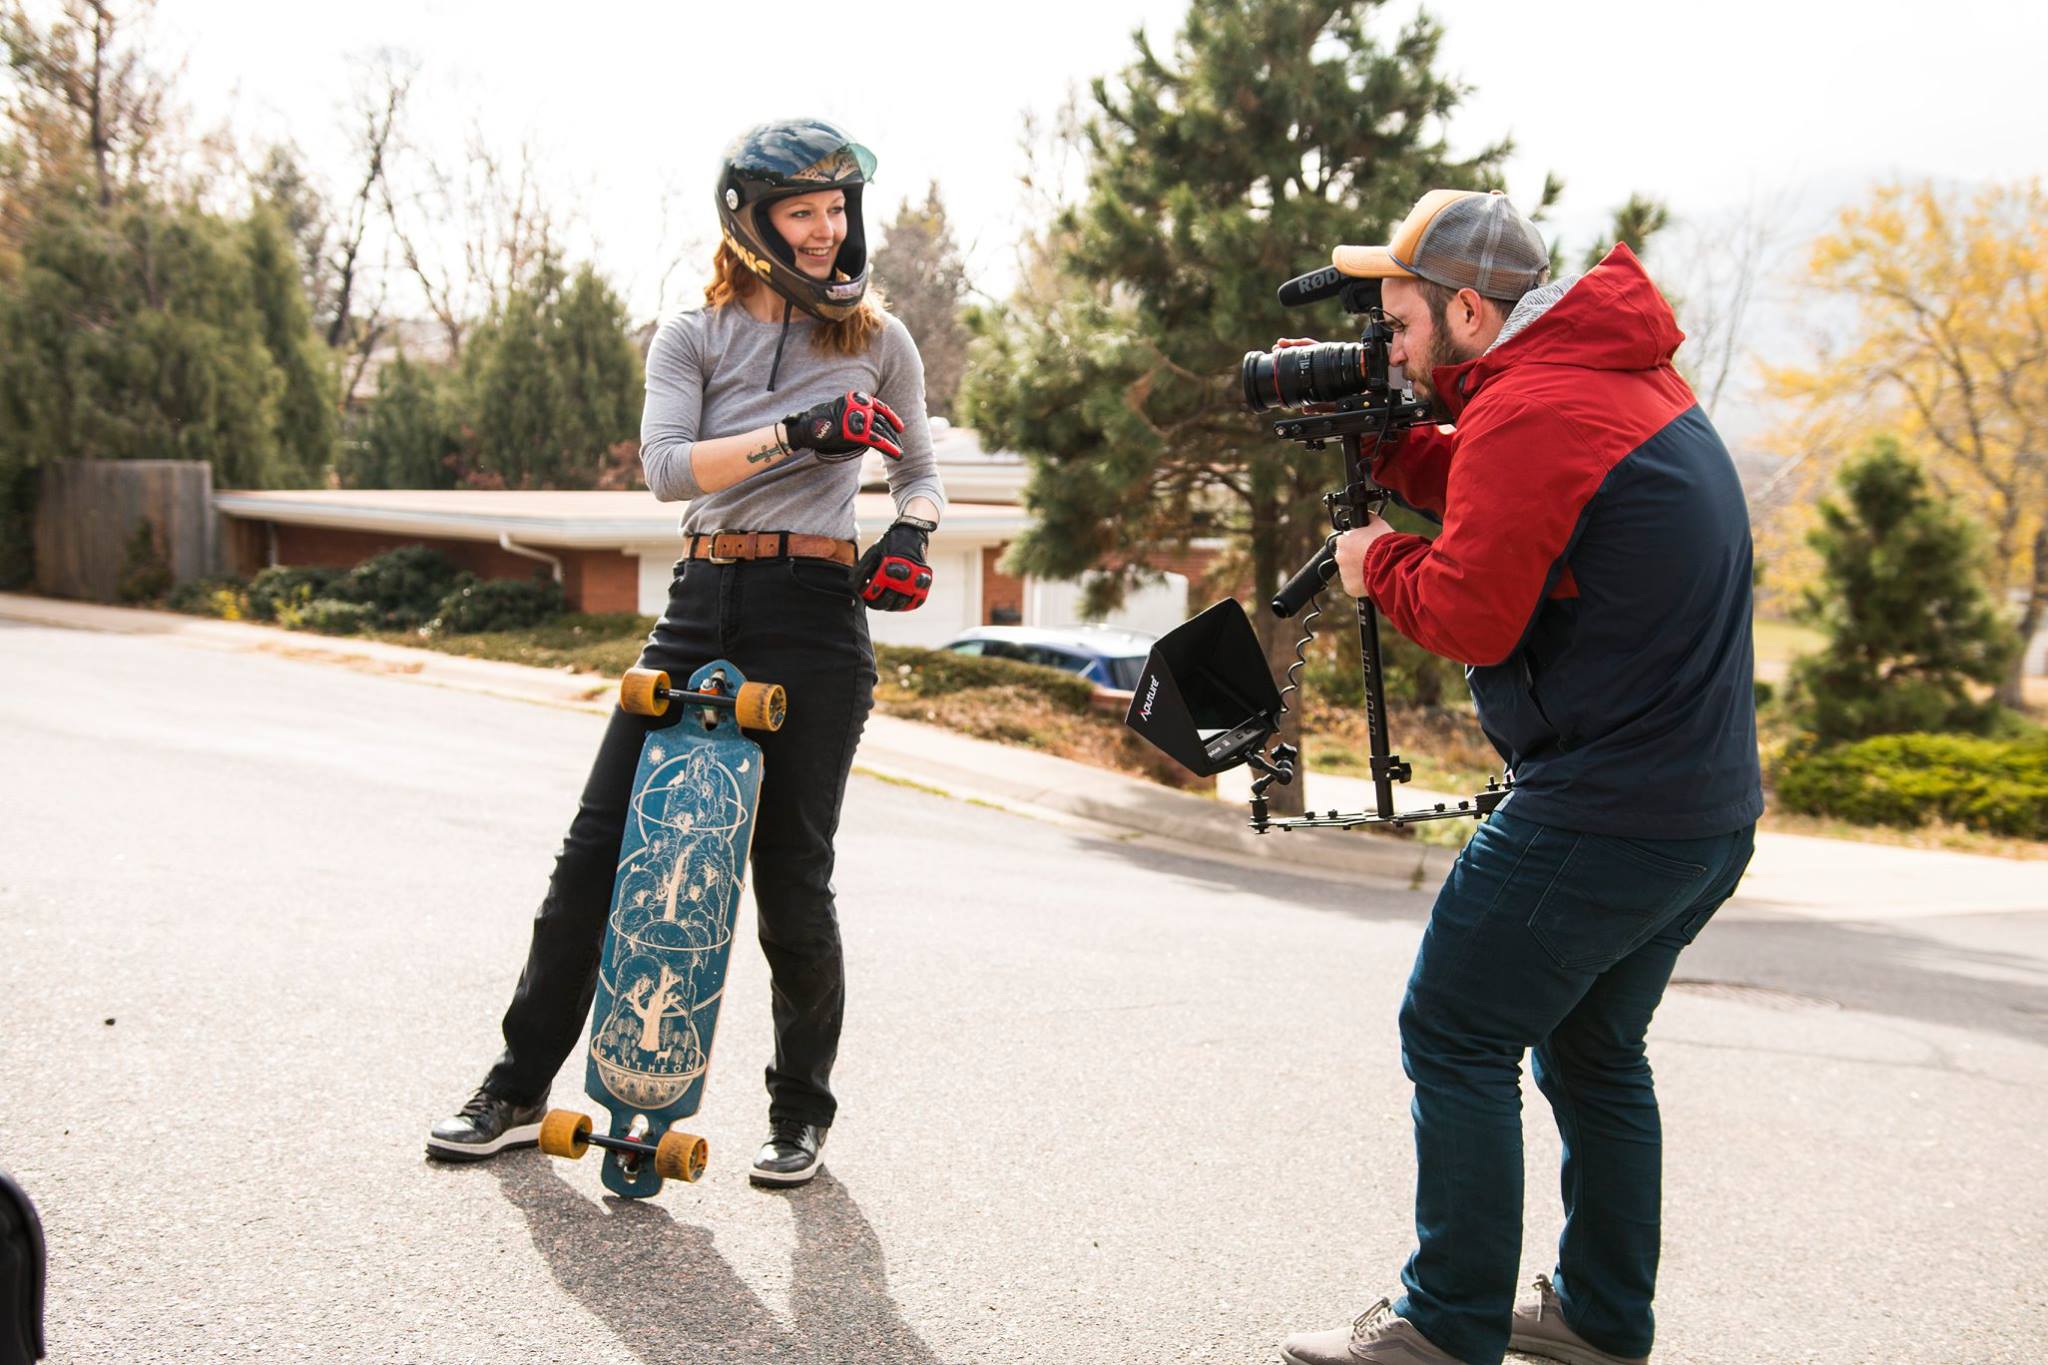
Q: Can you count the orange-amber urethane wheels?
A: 4